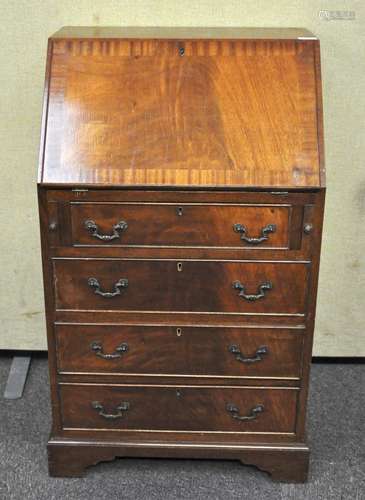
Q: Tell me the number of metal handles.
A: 8